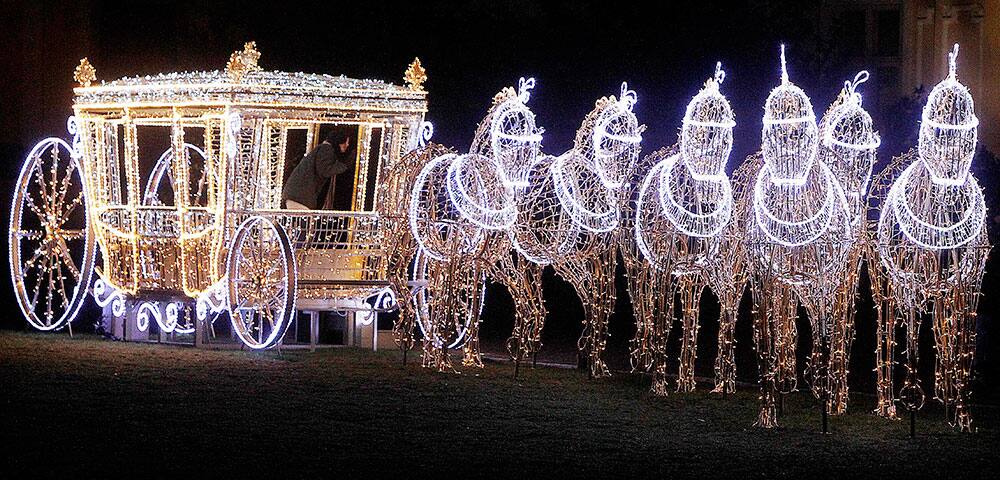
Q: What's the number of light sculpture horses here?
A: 6